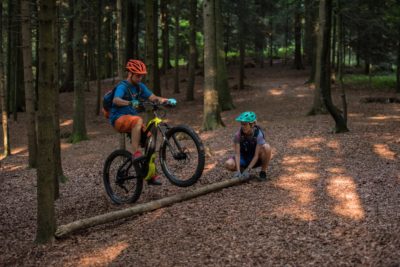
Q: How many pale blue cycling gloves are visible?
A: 2